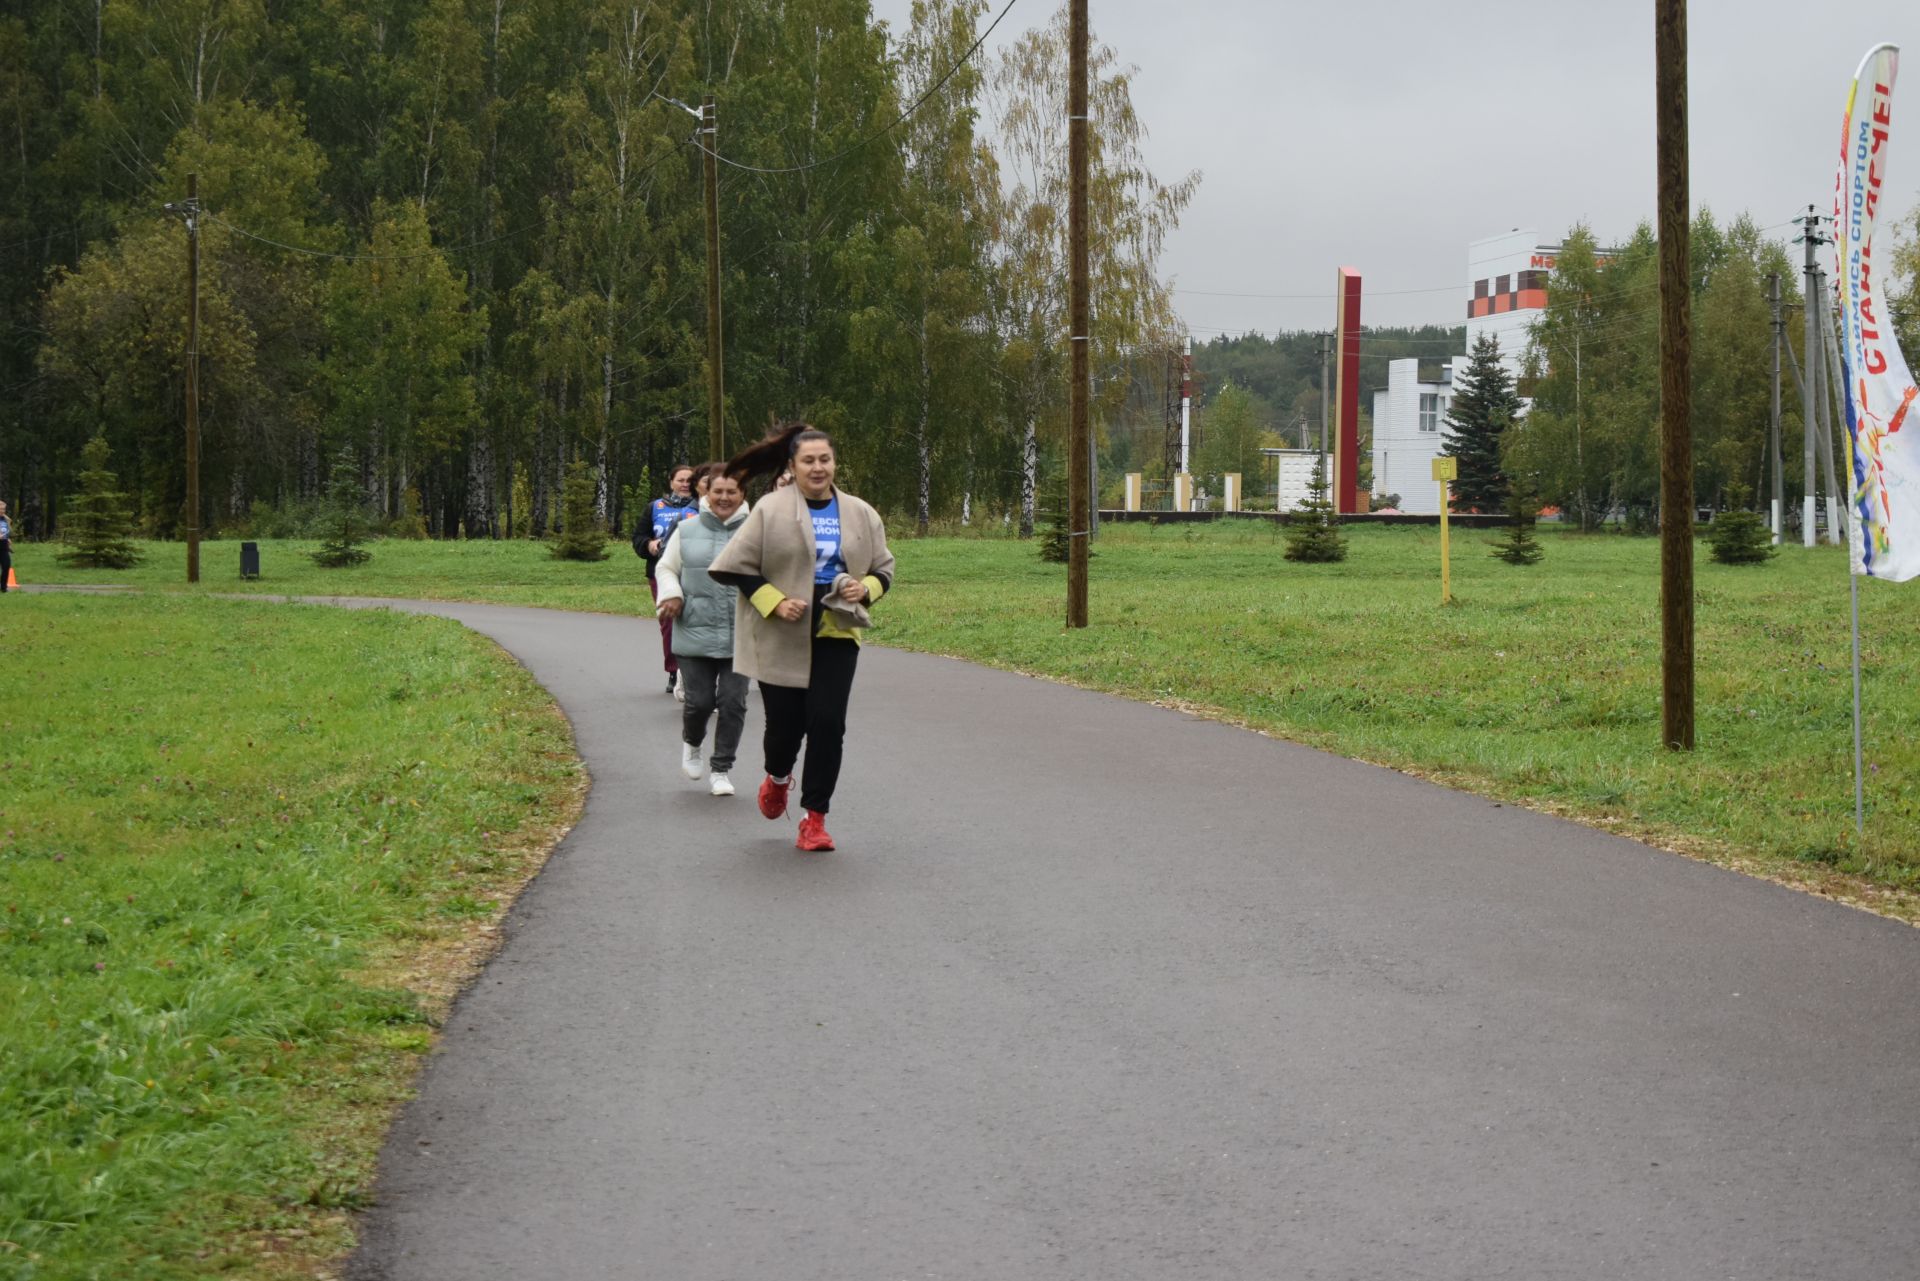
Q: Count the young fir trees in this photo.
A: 7